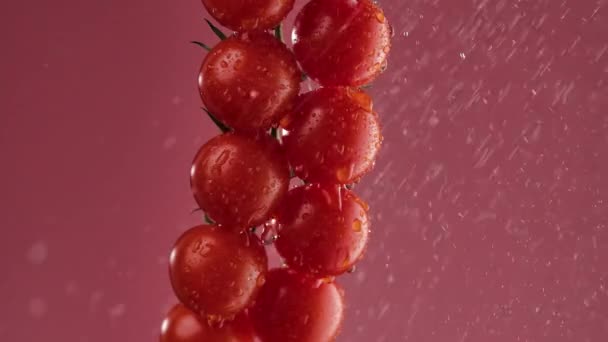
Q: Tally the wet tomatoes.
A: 9